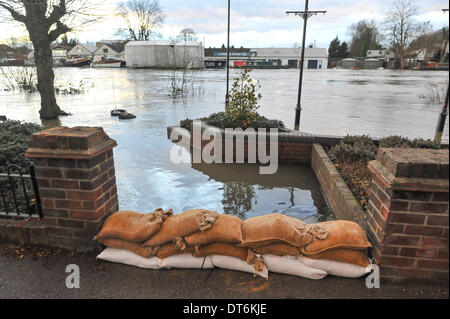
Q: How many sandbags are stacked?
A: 15